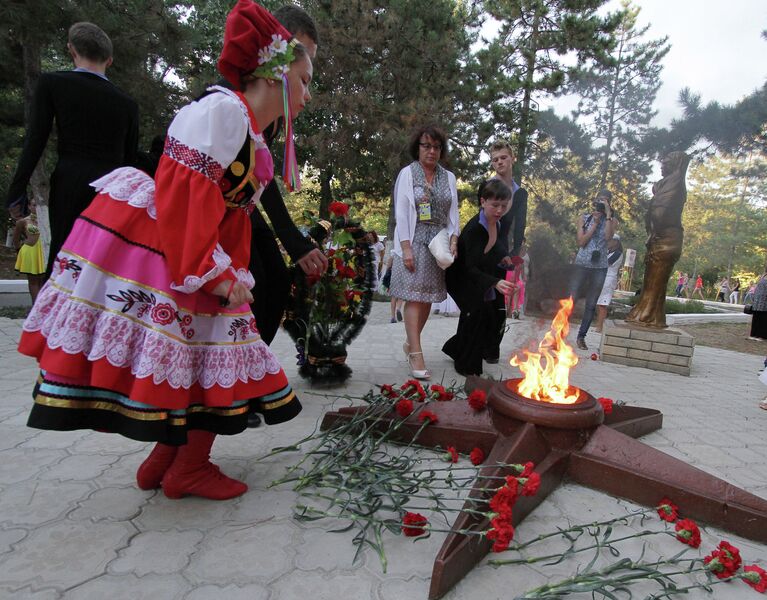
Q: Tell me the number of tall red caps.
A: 1